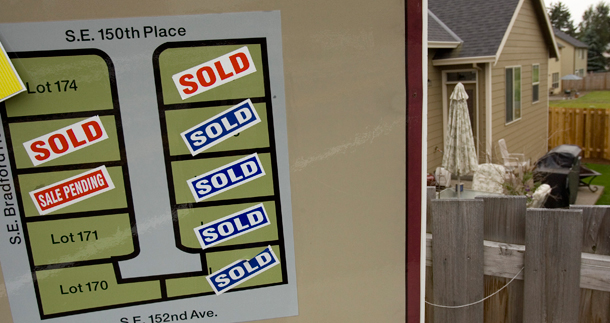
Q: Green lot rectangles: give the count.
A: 10